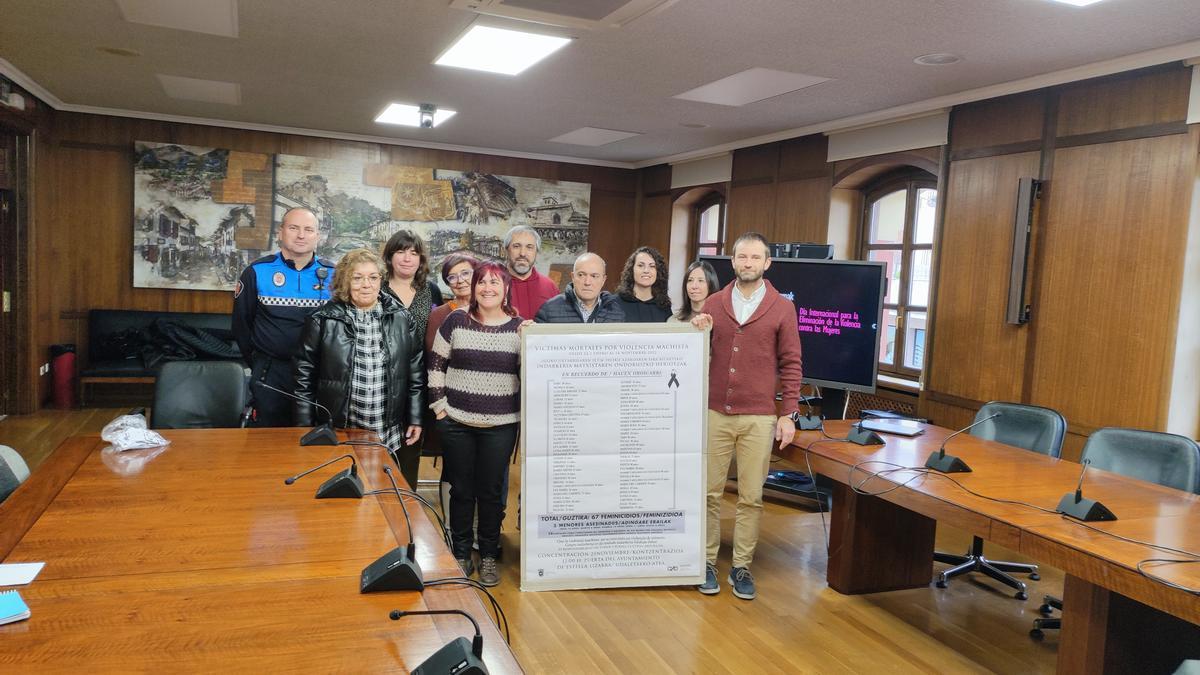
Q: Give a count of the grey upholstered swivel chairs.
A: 4